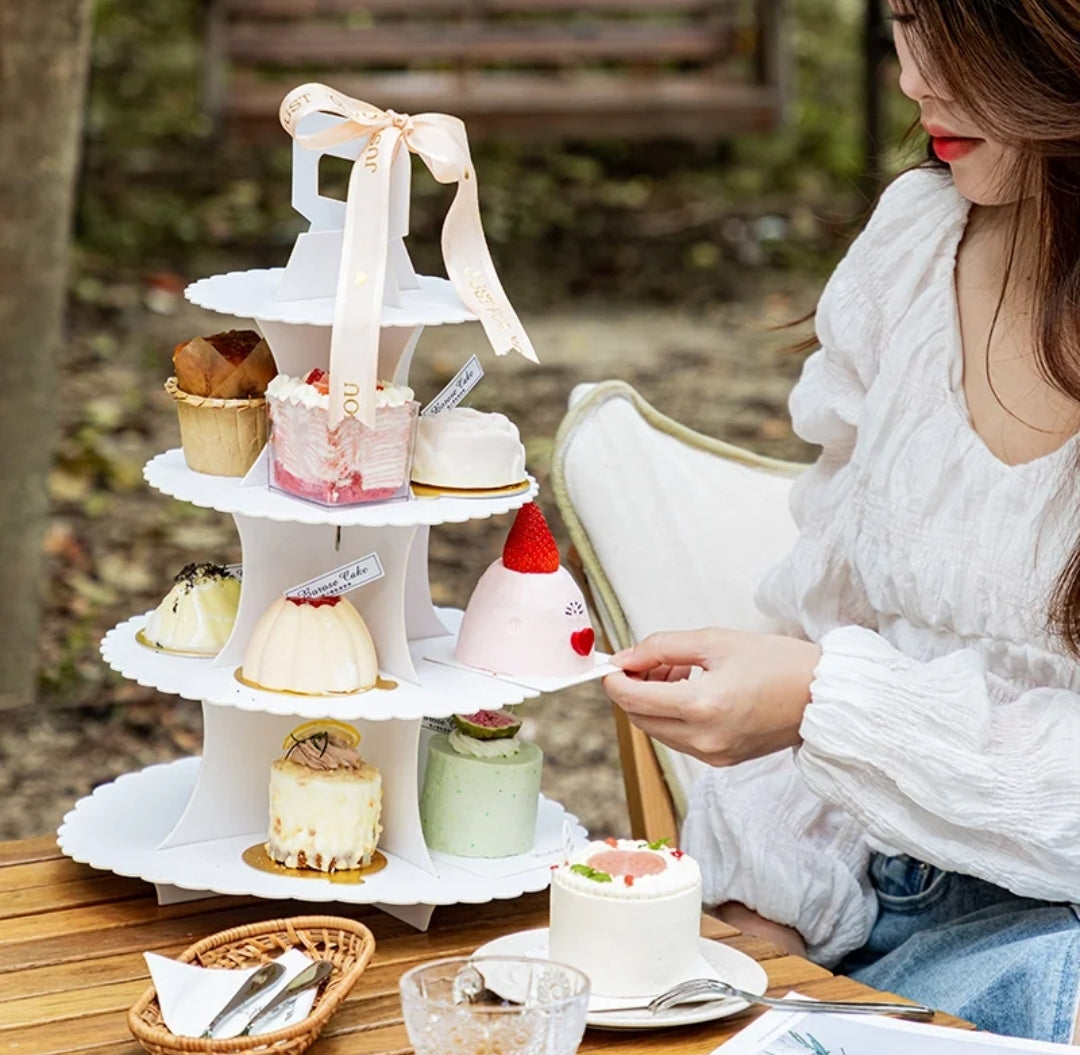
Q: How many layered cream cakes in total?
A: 1